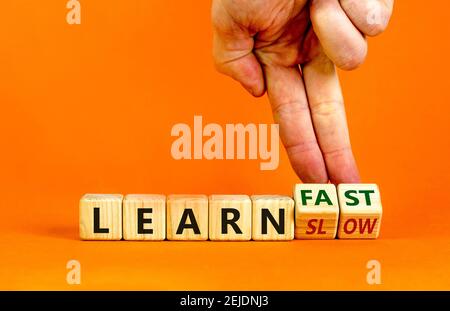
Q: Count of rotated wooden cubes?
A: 2